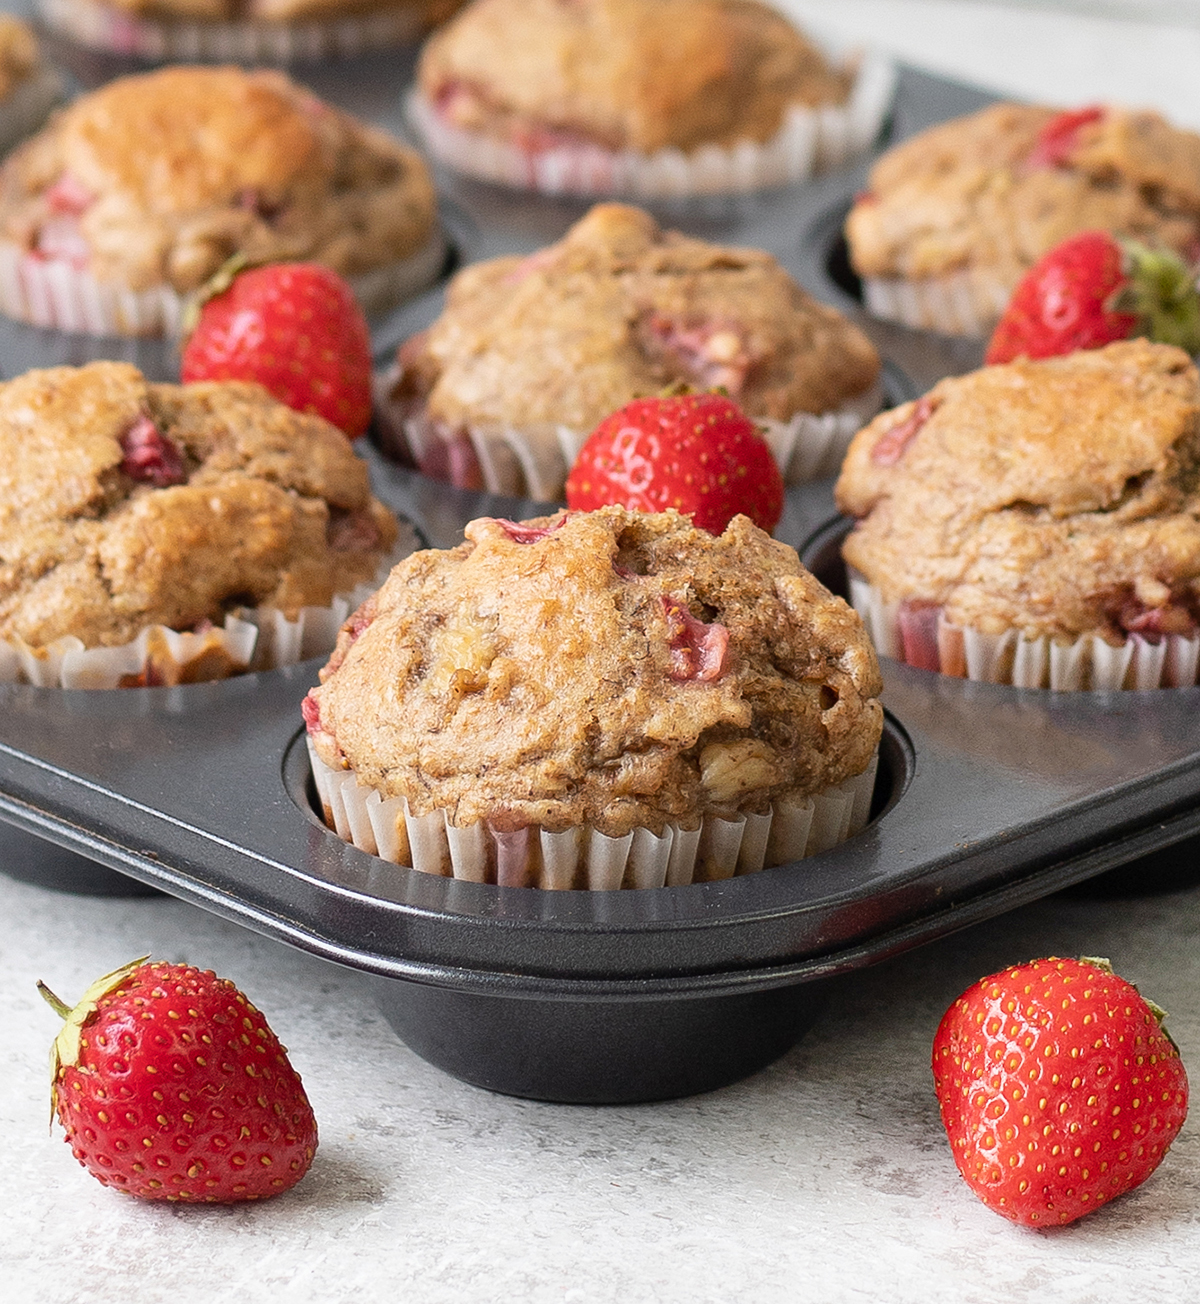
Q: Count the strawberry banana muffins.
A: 9